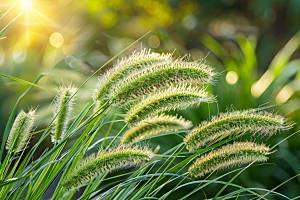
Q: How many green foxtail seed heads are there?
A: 9